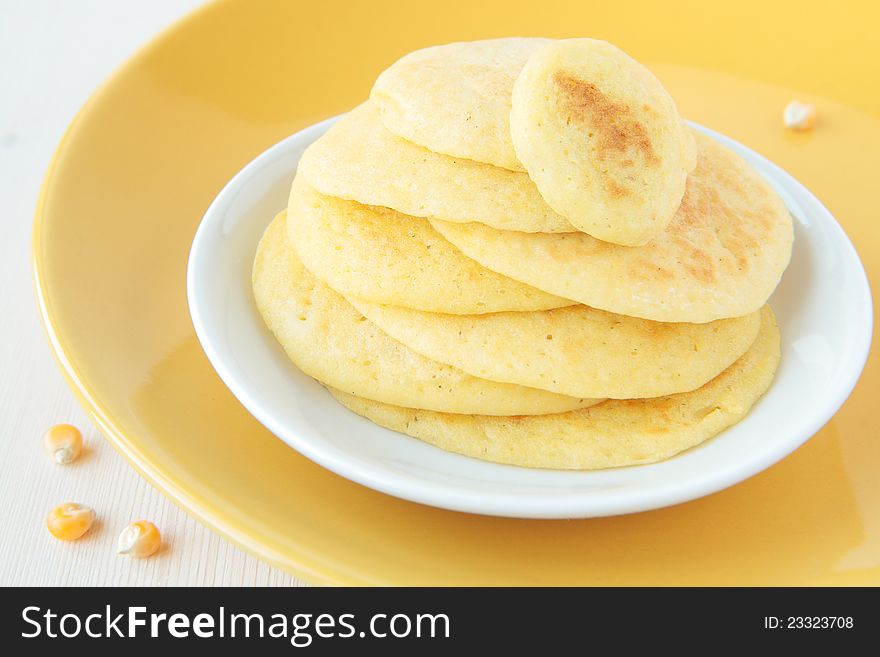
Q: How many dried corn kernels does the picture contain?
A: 4